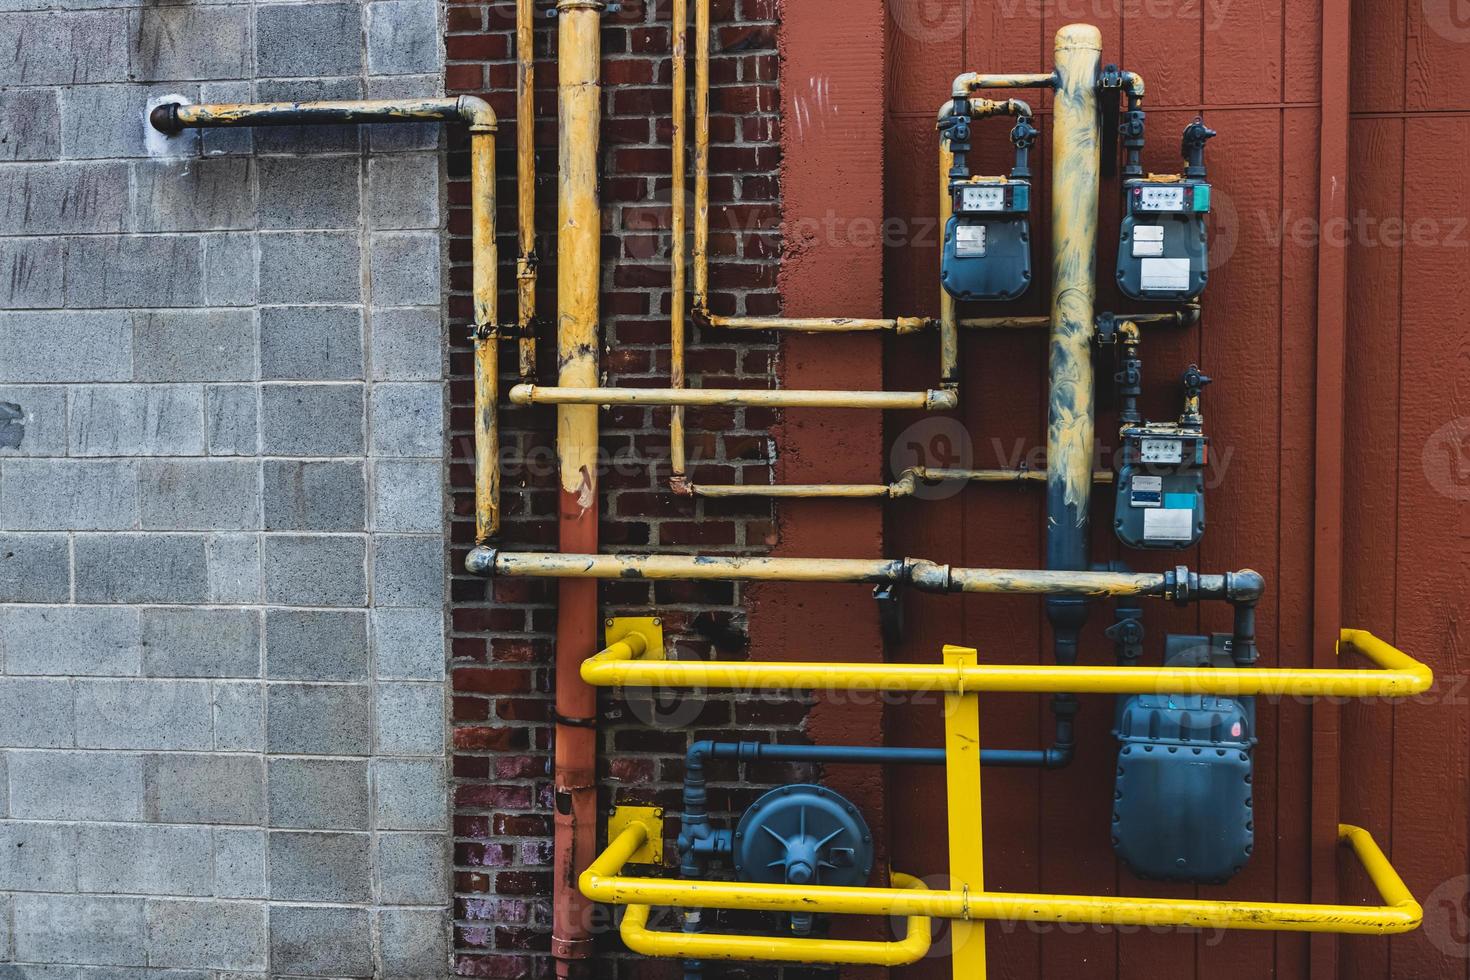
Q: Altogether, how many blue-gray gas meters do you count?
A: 4